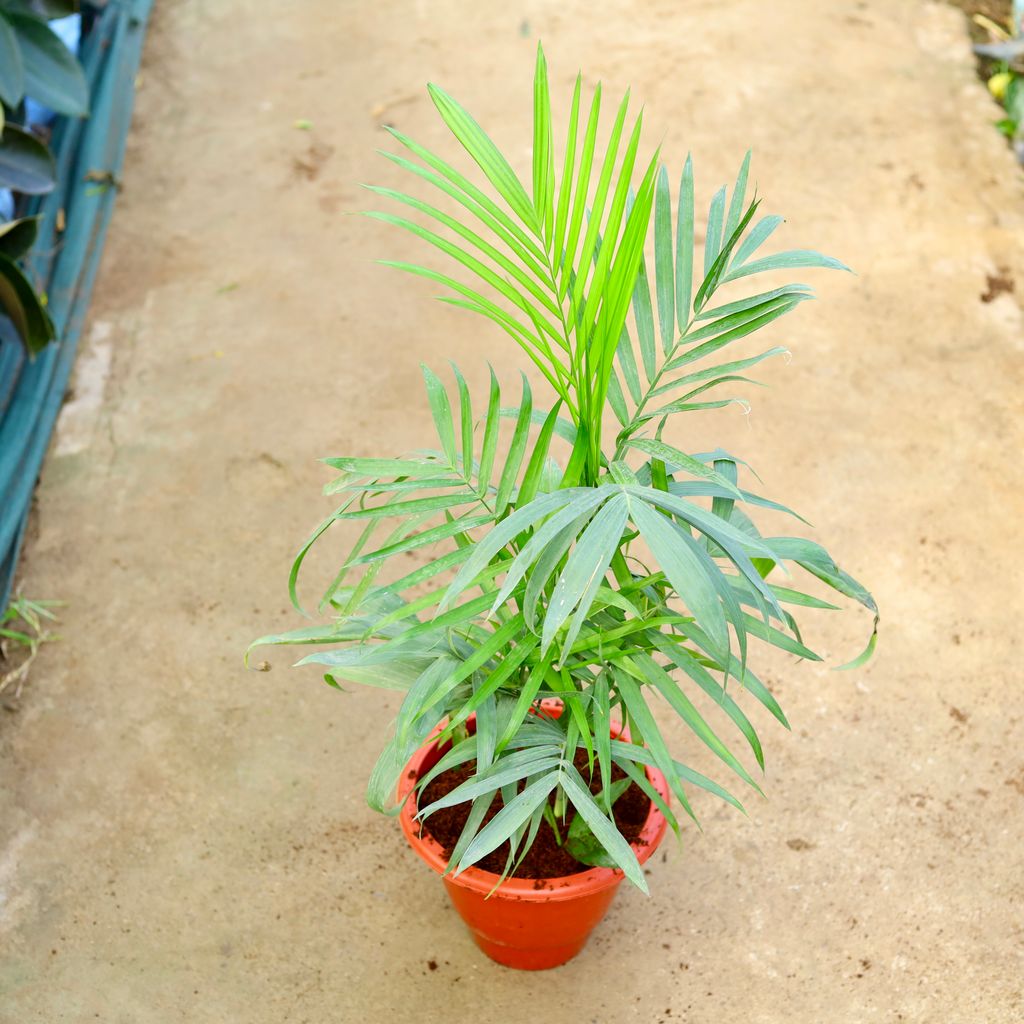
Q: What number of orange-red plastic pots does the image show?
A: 1